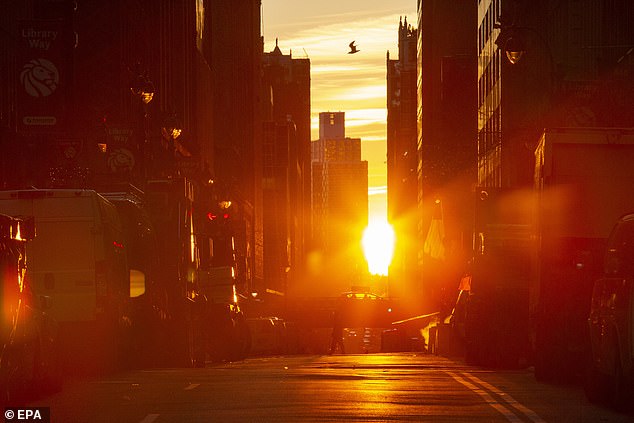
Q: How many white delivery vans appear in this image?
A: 1